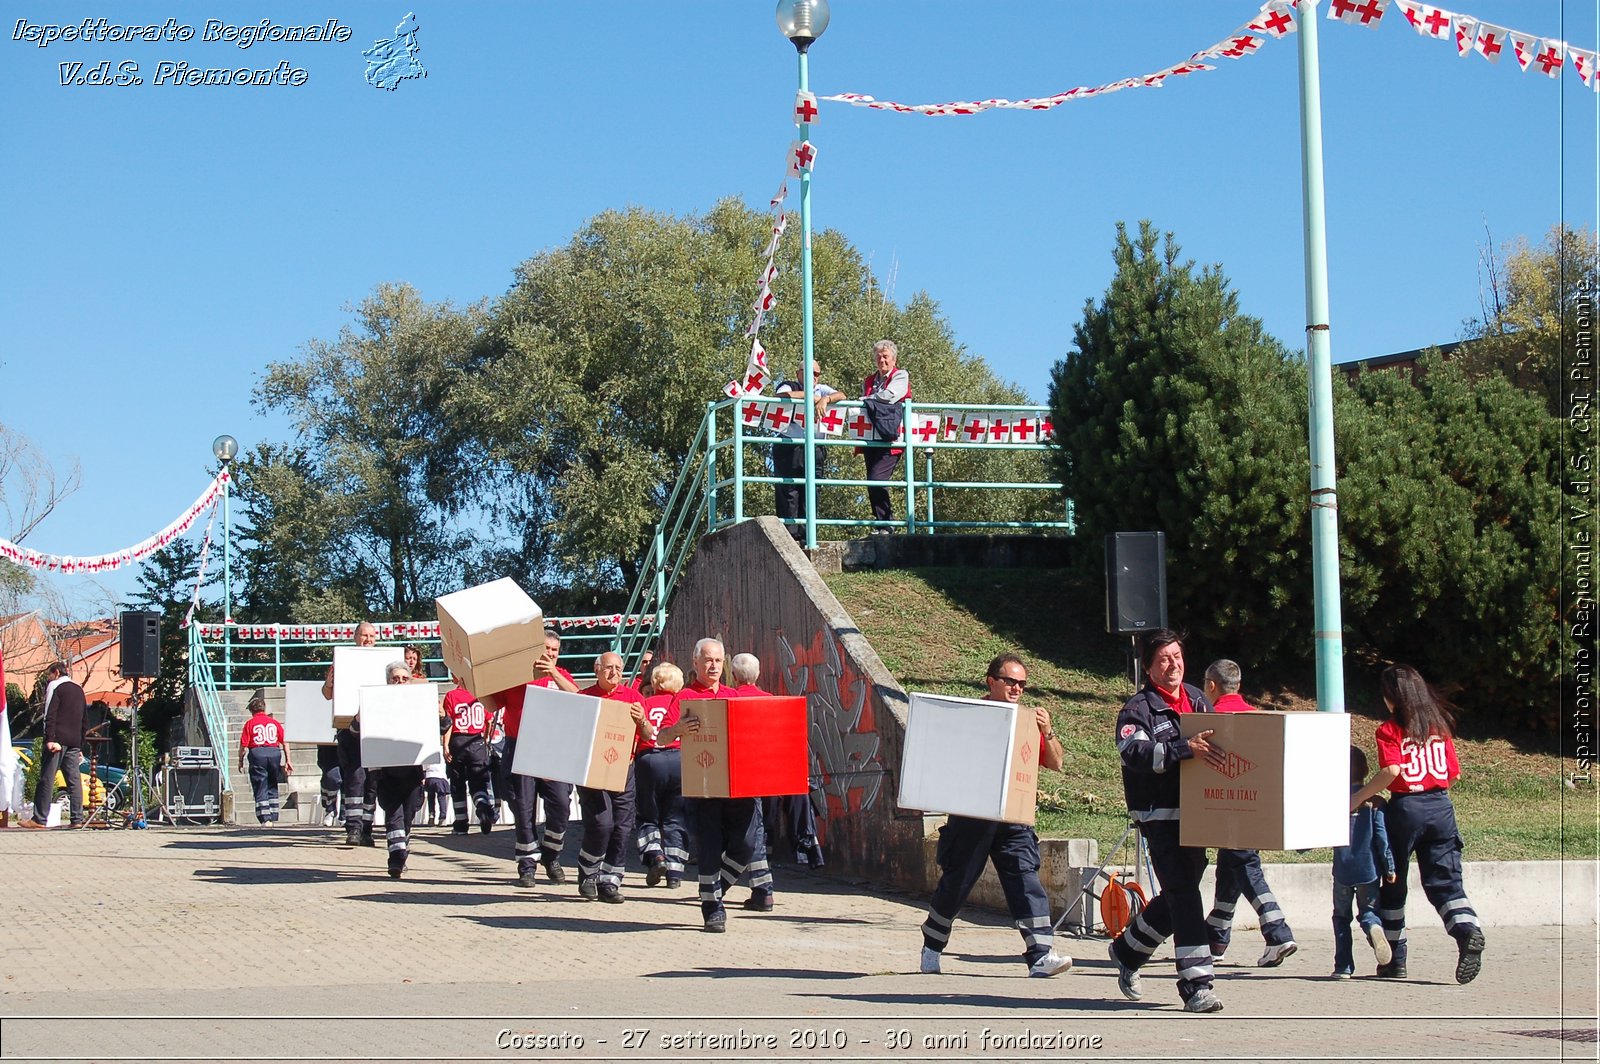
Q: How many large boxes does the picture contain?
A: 8